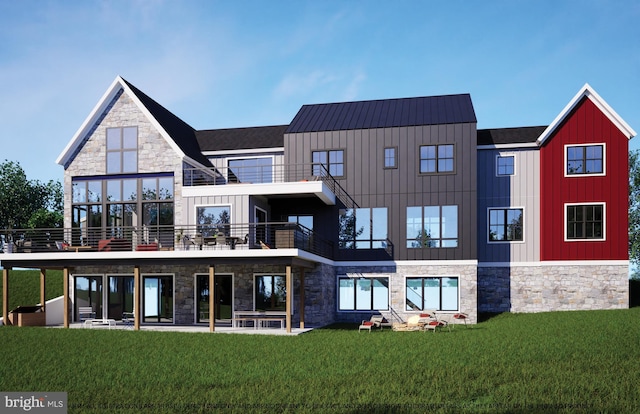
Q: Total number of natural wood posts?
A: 7